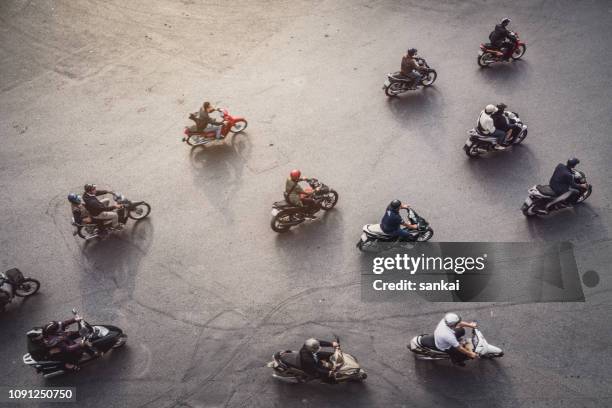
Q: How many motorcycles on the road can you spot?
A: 12